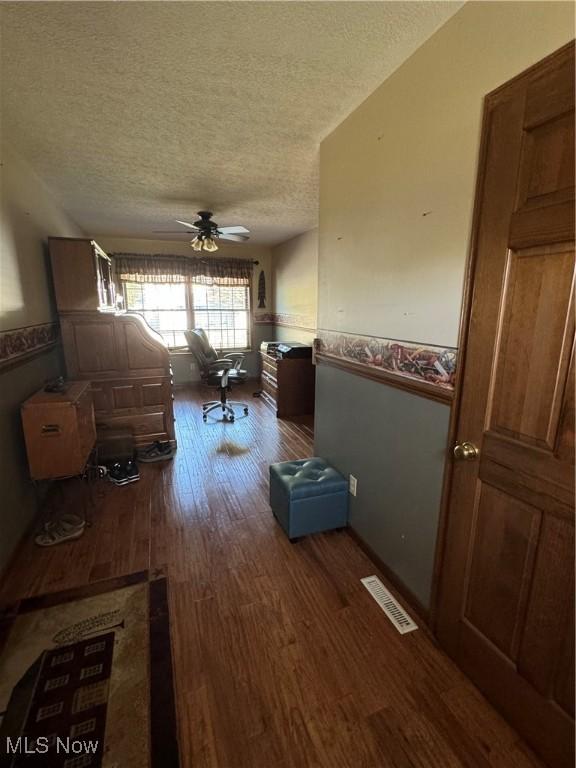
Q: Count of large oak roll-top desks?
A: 1